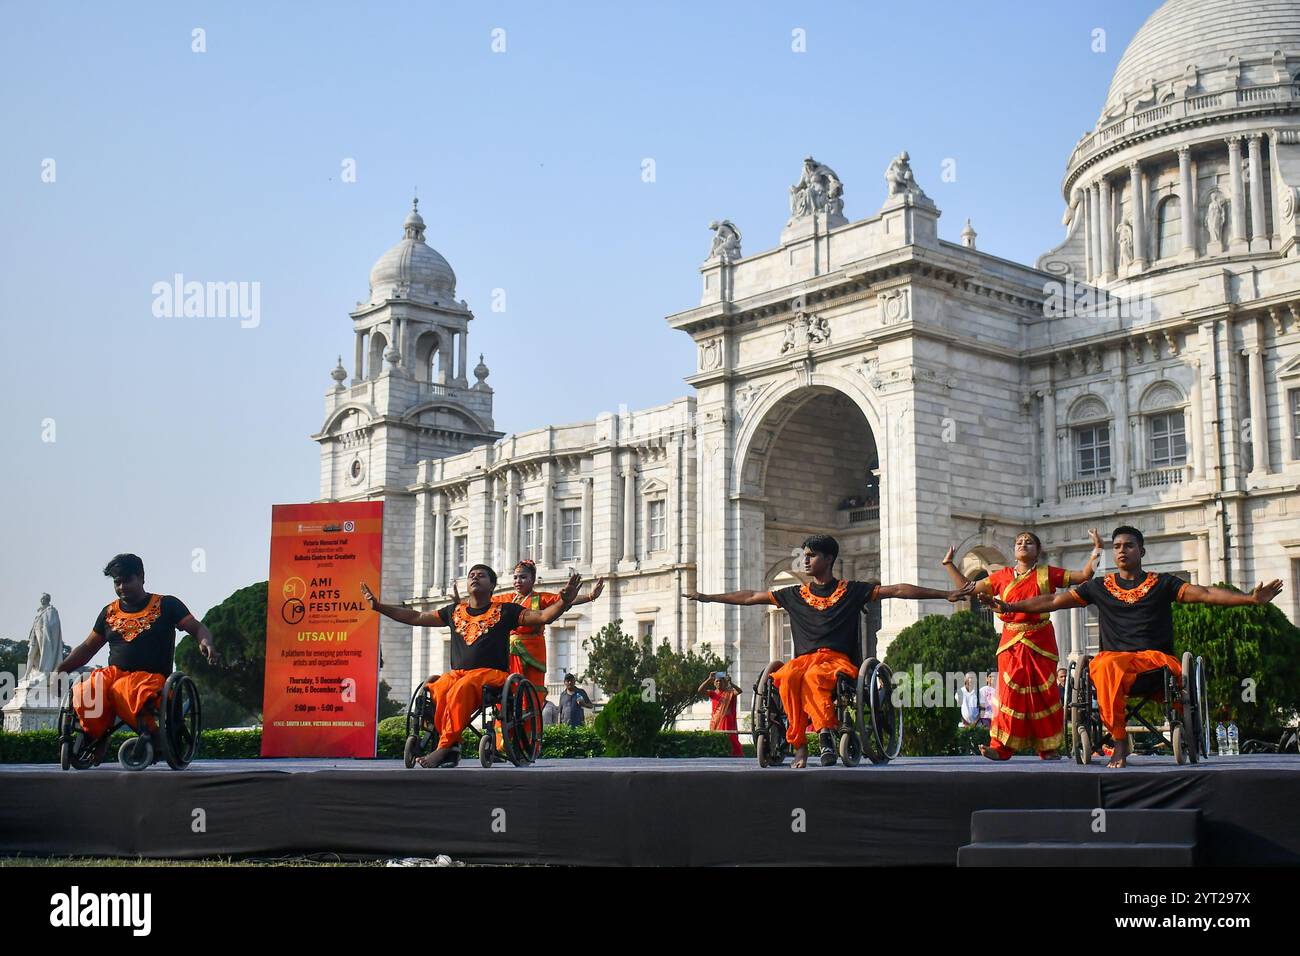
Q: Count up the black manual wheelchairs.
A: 4